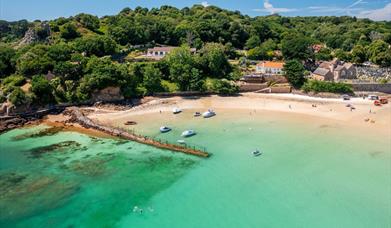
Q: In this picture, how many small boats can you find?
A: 8